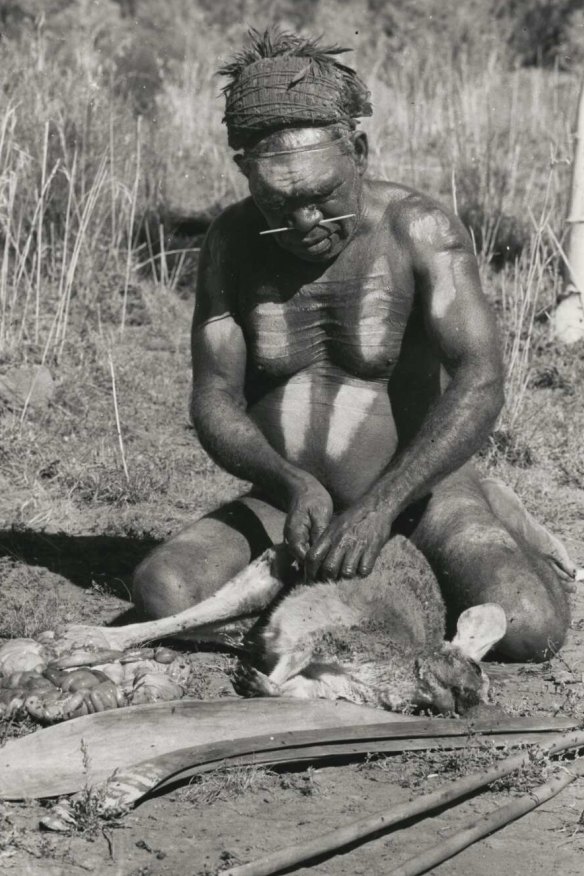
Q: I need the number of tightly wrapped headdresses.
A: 1